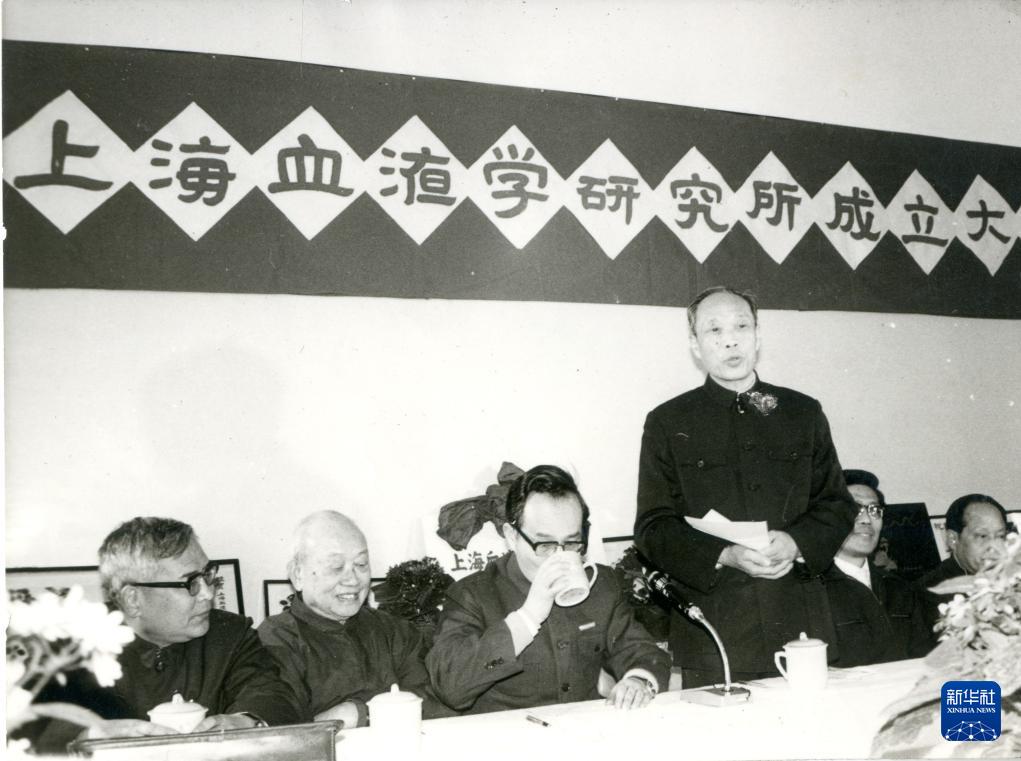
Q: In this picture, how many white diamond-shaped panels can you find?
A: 11